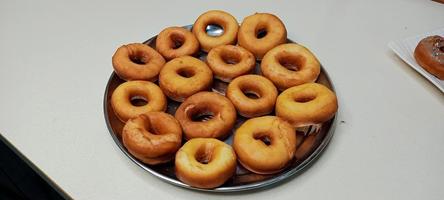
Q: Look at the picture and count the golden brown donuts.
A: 14